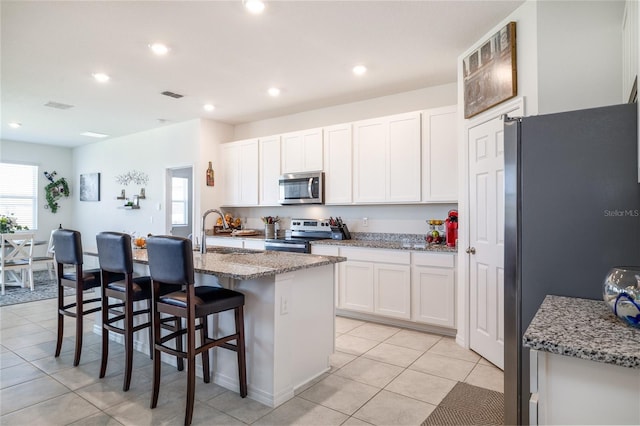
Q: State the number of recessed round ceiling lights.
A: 7